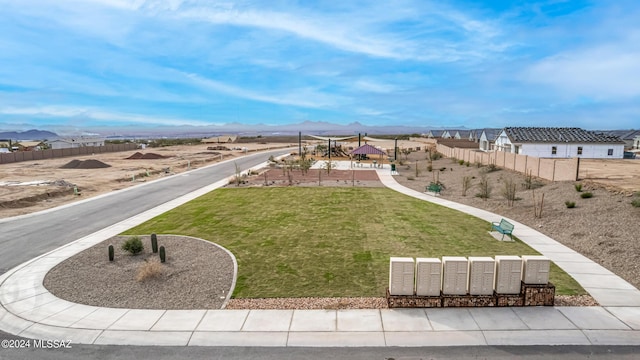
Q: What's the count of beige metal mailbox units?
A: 6